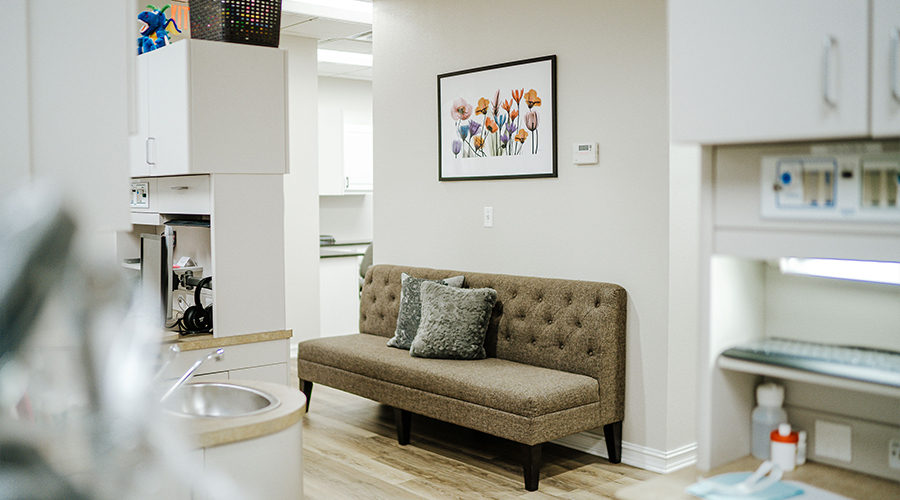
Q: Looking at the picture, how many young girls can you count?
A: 0